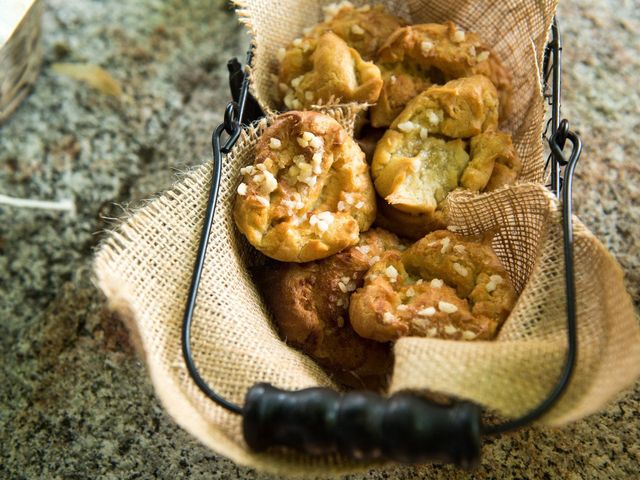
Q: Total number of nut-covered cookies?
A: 6